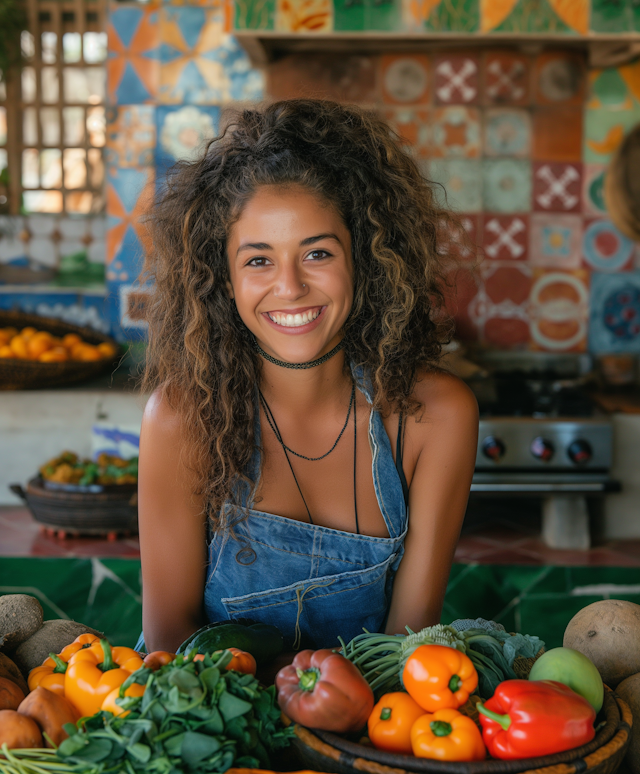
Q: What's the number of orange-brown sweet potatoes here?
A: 3